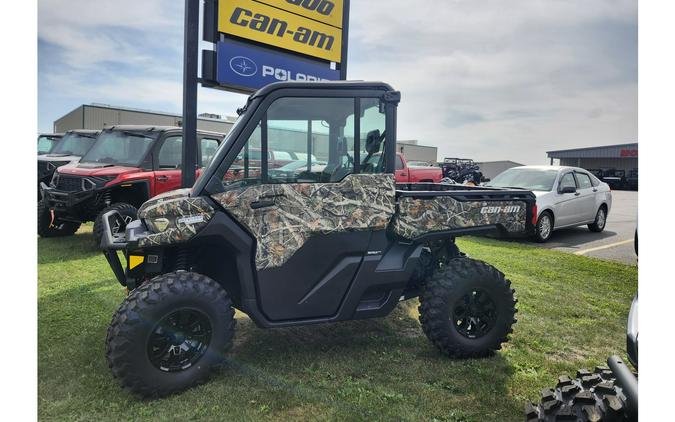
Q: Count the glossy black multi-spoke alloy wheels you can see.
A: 2